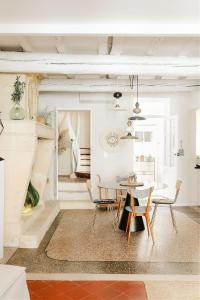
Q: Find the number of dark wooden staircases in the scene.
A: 1